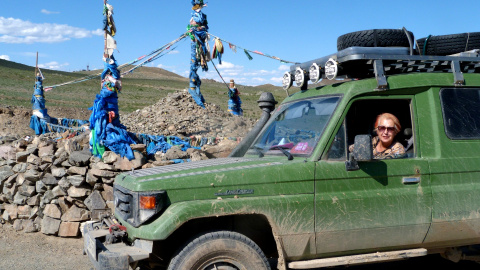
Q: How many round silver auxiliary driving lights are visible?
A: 4